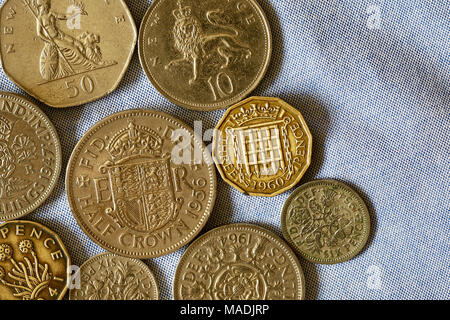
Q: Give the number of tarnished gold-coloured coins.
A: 2